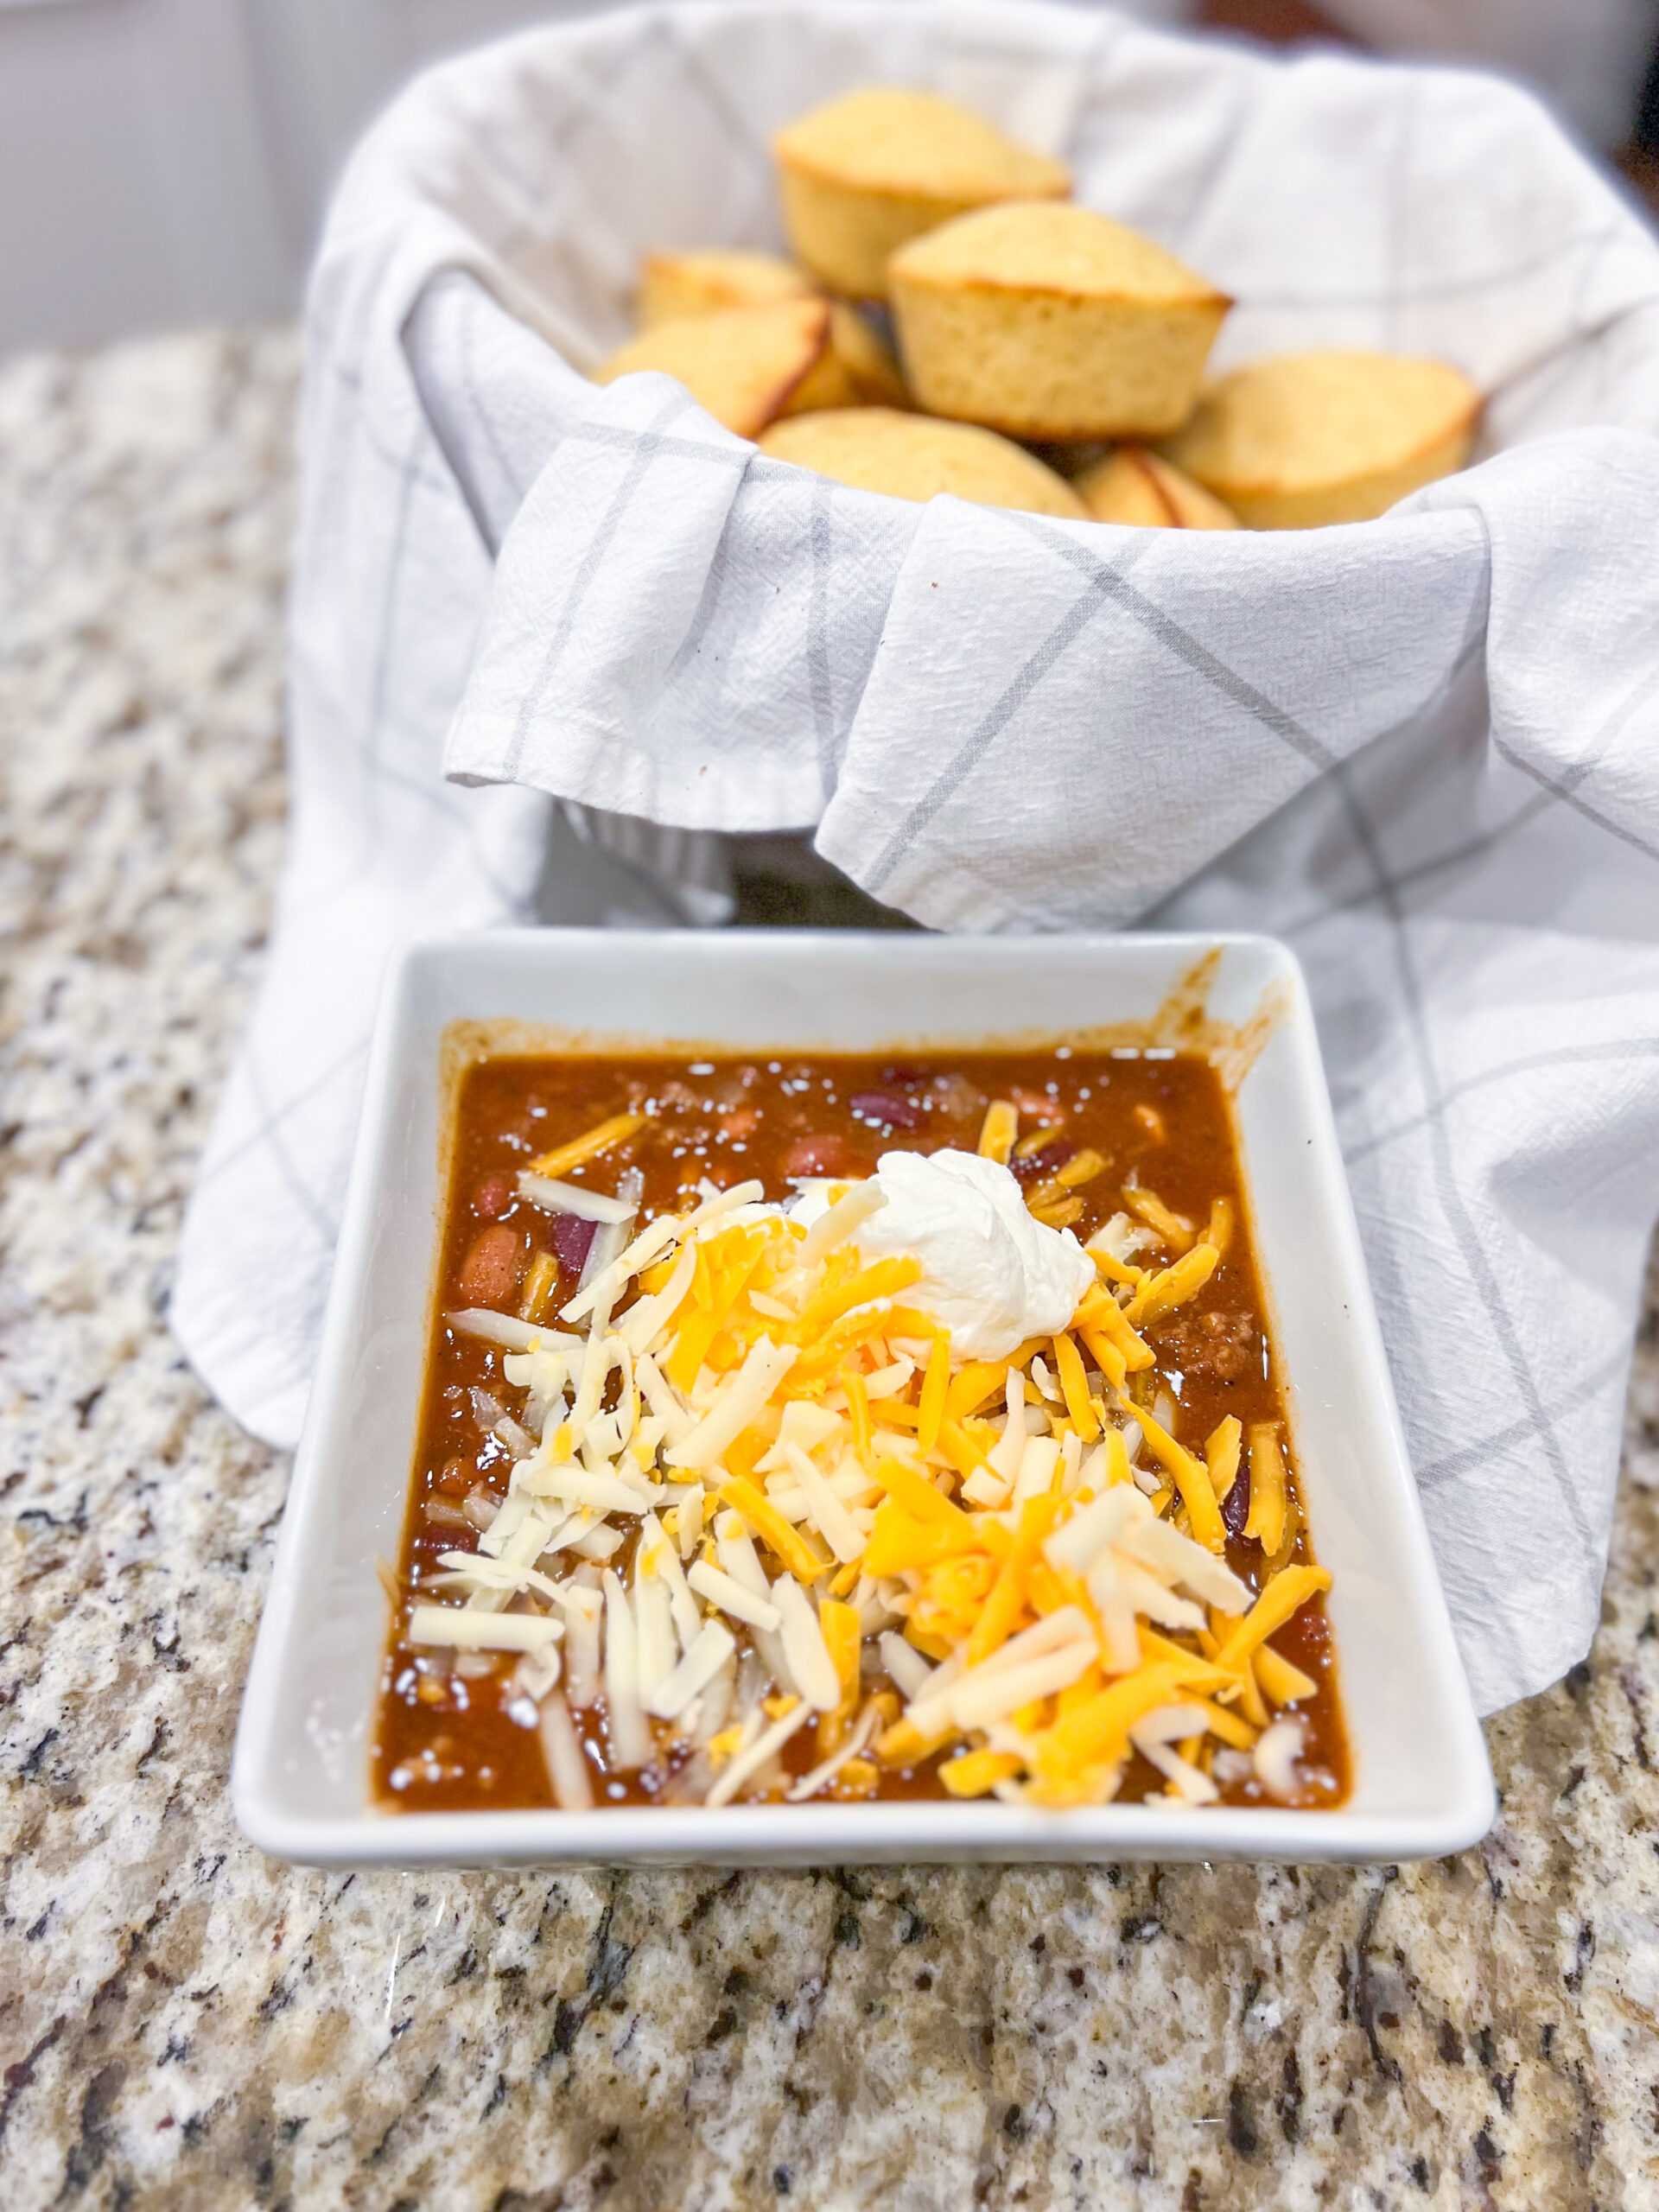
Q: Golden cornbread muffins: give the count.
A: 7